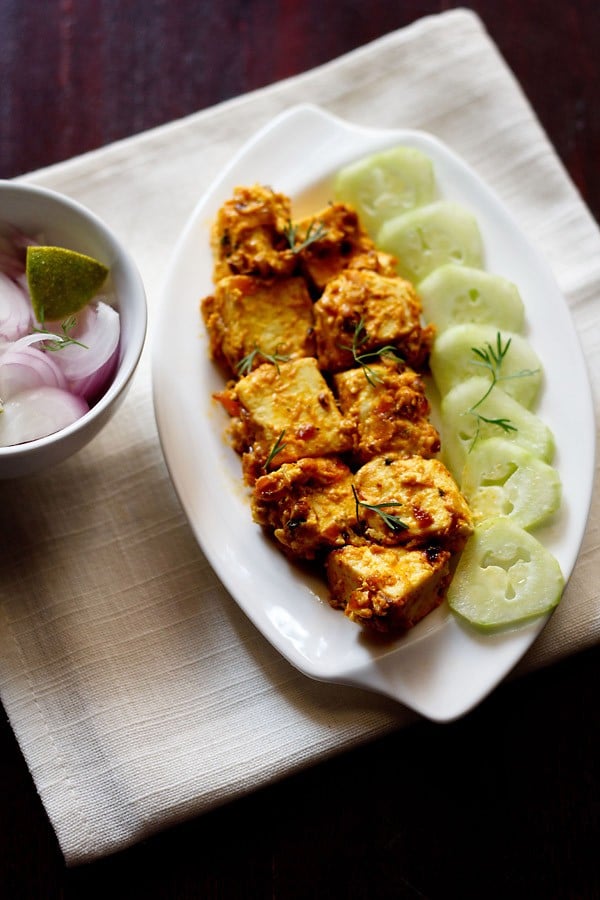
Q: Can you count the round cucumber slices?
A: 7